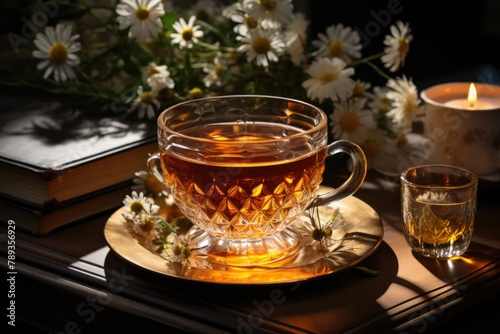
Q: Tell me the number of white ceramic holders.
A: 1